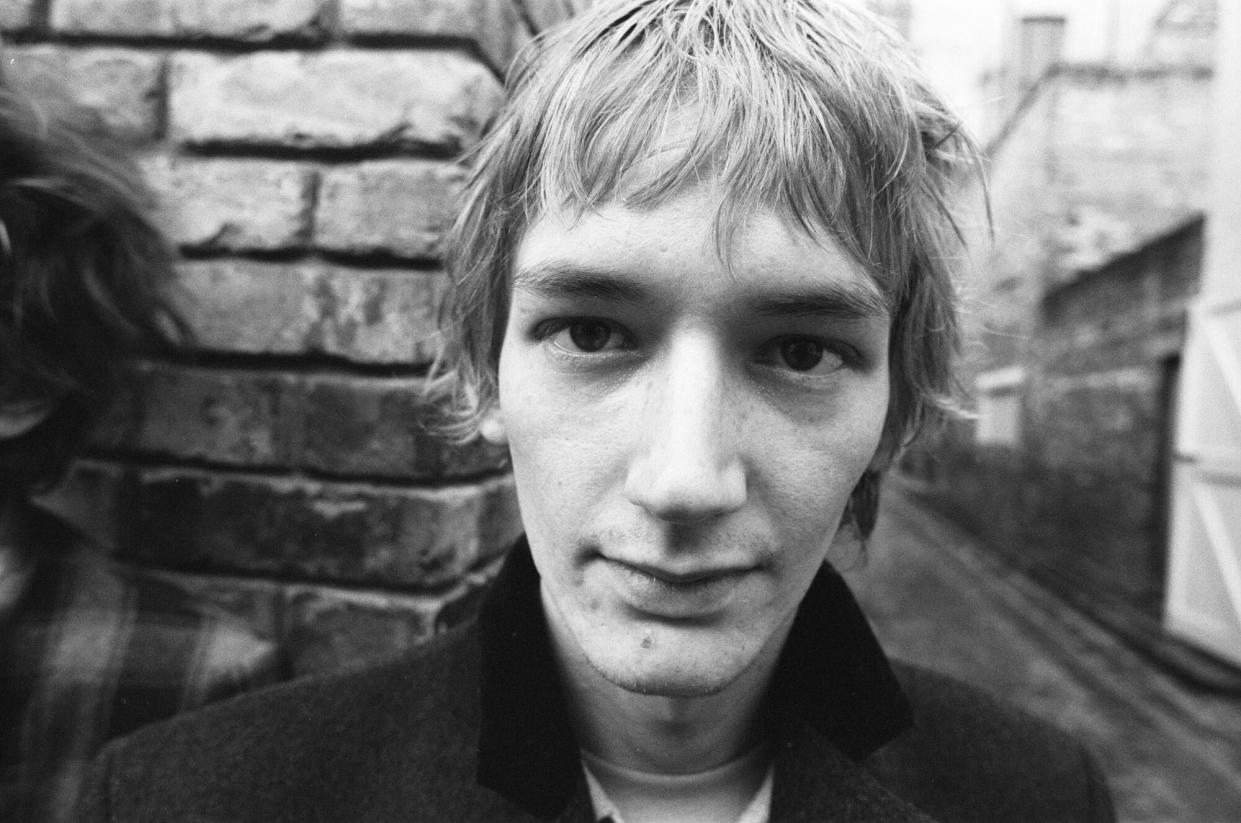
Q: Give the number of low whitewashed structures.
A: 0